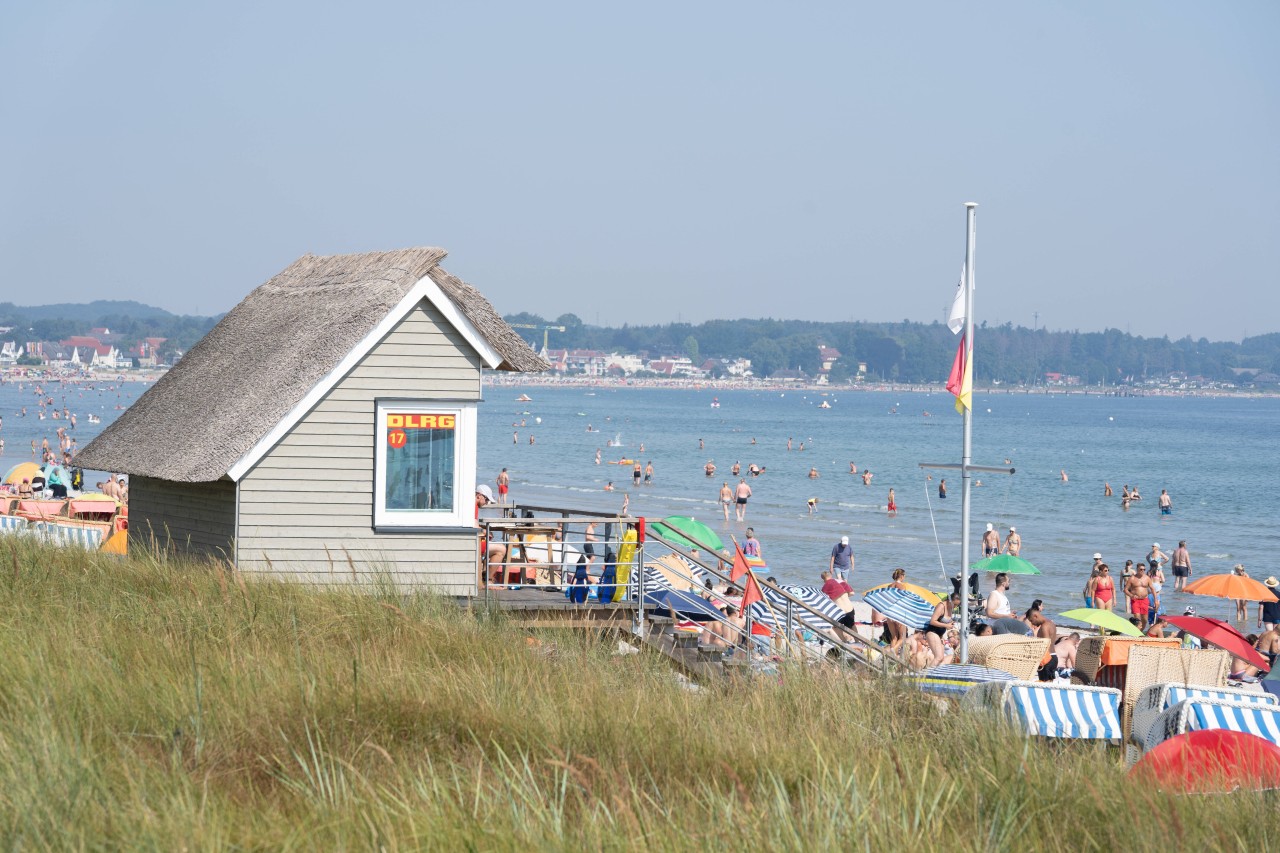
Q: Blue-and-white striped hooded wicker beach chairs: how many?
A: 5